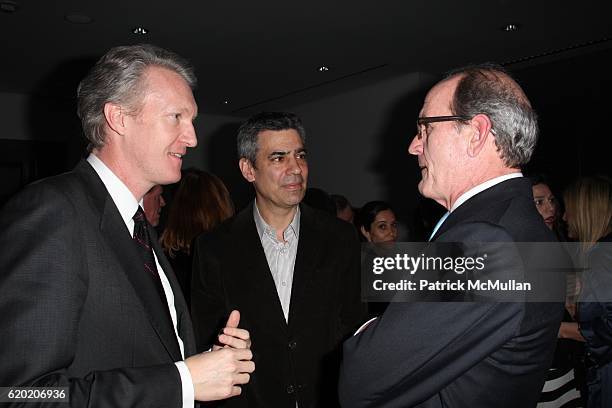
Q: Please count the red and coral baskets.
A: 0